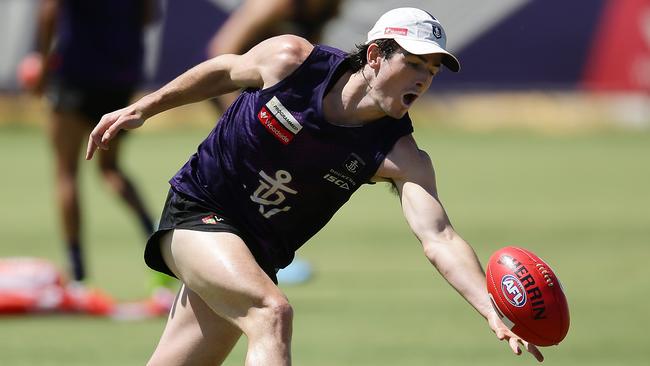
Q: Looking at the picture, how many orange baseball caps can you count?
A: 0